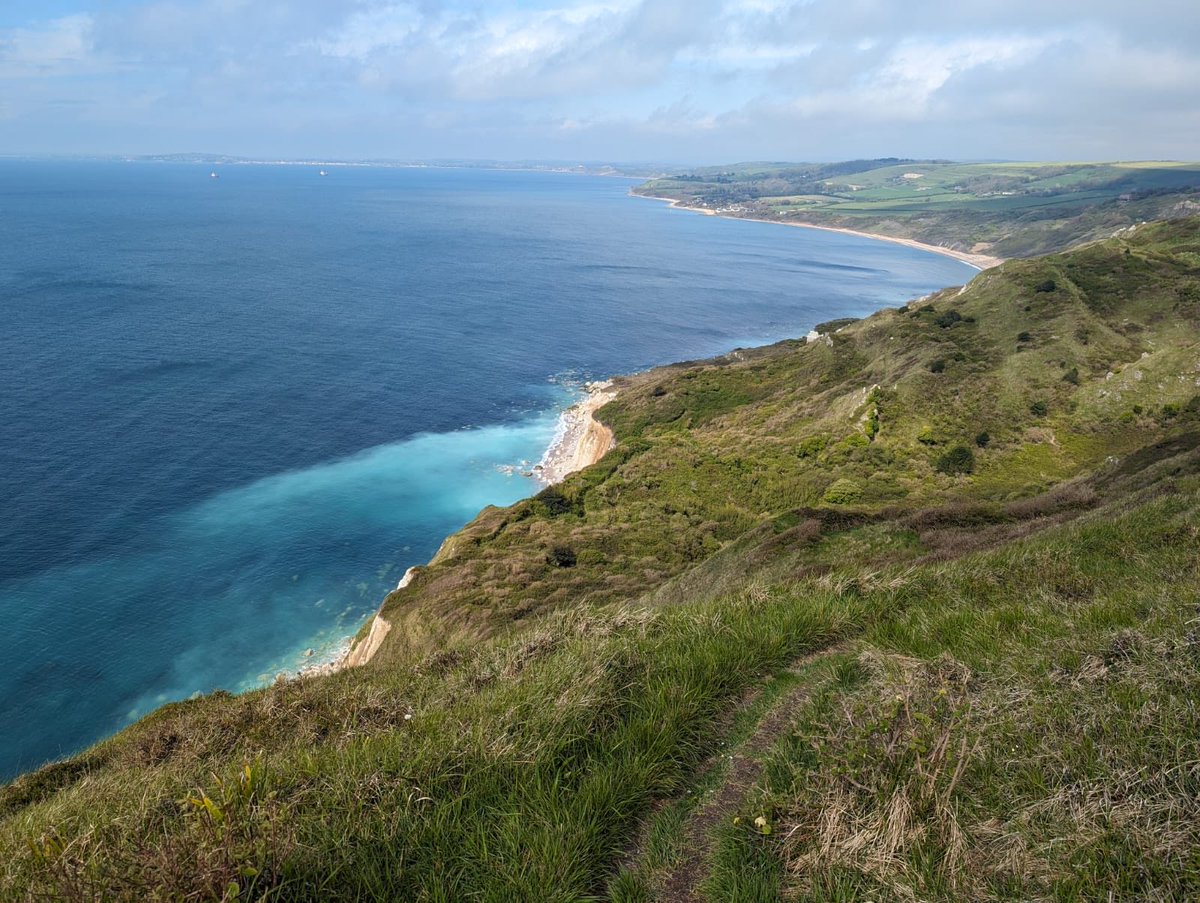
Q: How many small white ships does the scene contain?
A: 2